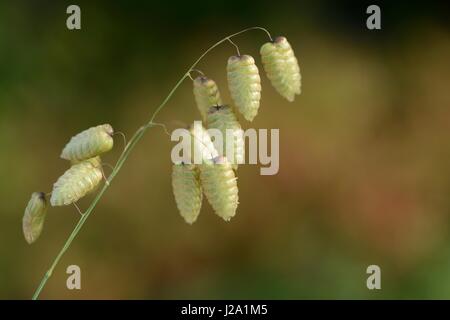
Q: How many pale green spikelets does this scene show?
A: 10